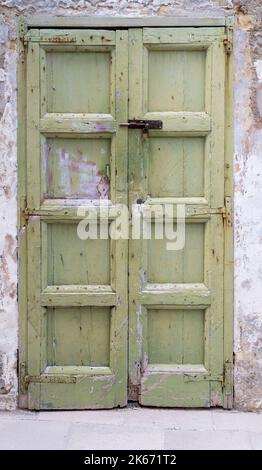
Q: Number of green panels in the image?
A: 8